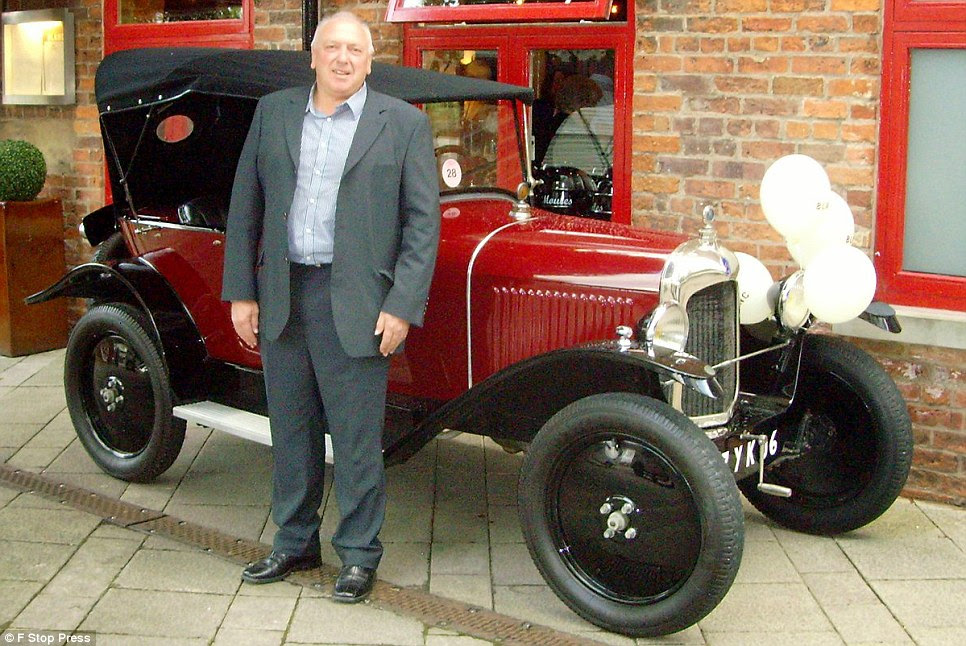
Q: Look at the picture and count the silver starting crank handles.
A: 1